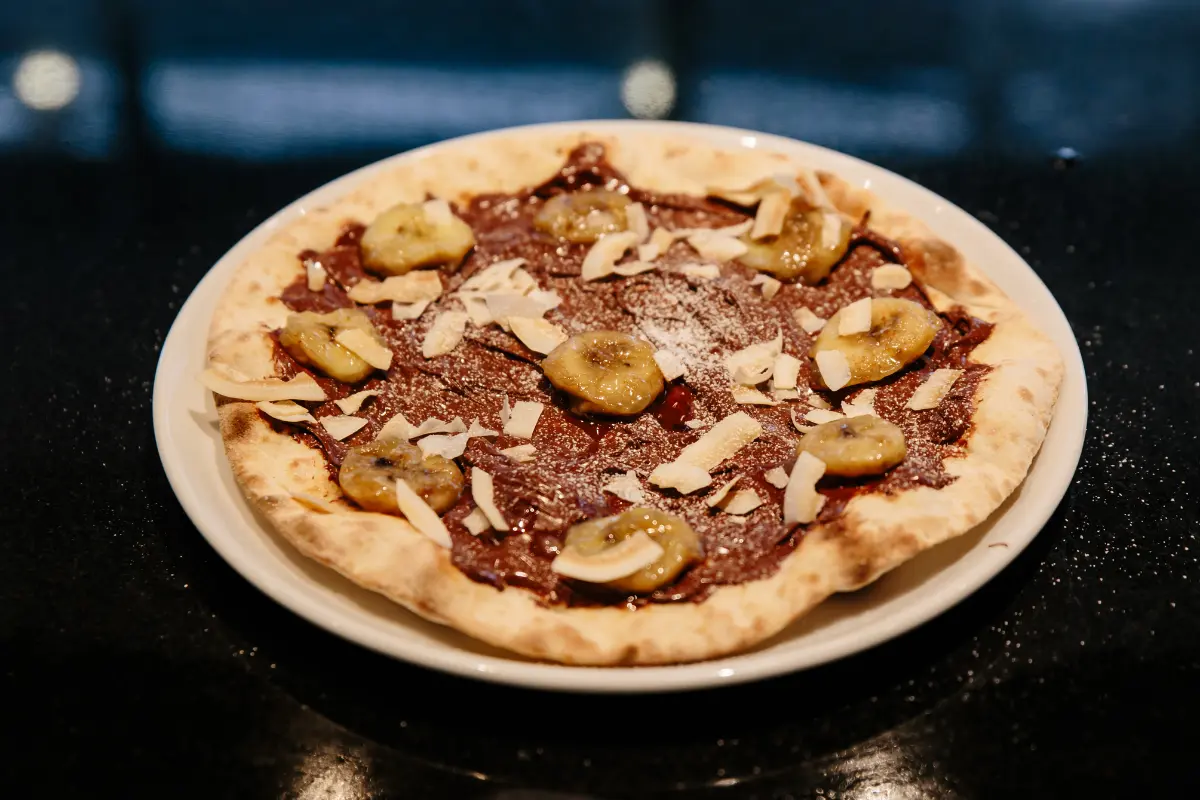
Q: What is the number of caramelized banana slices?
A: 9